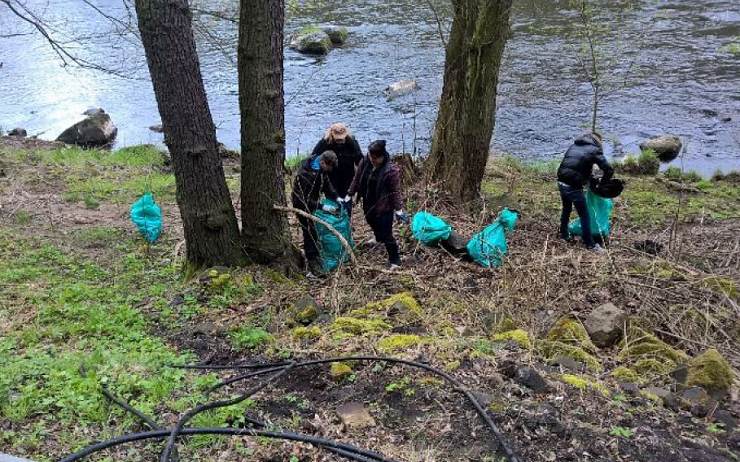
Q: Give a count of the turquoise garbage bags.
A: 5